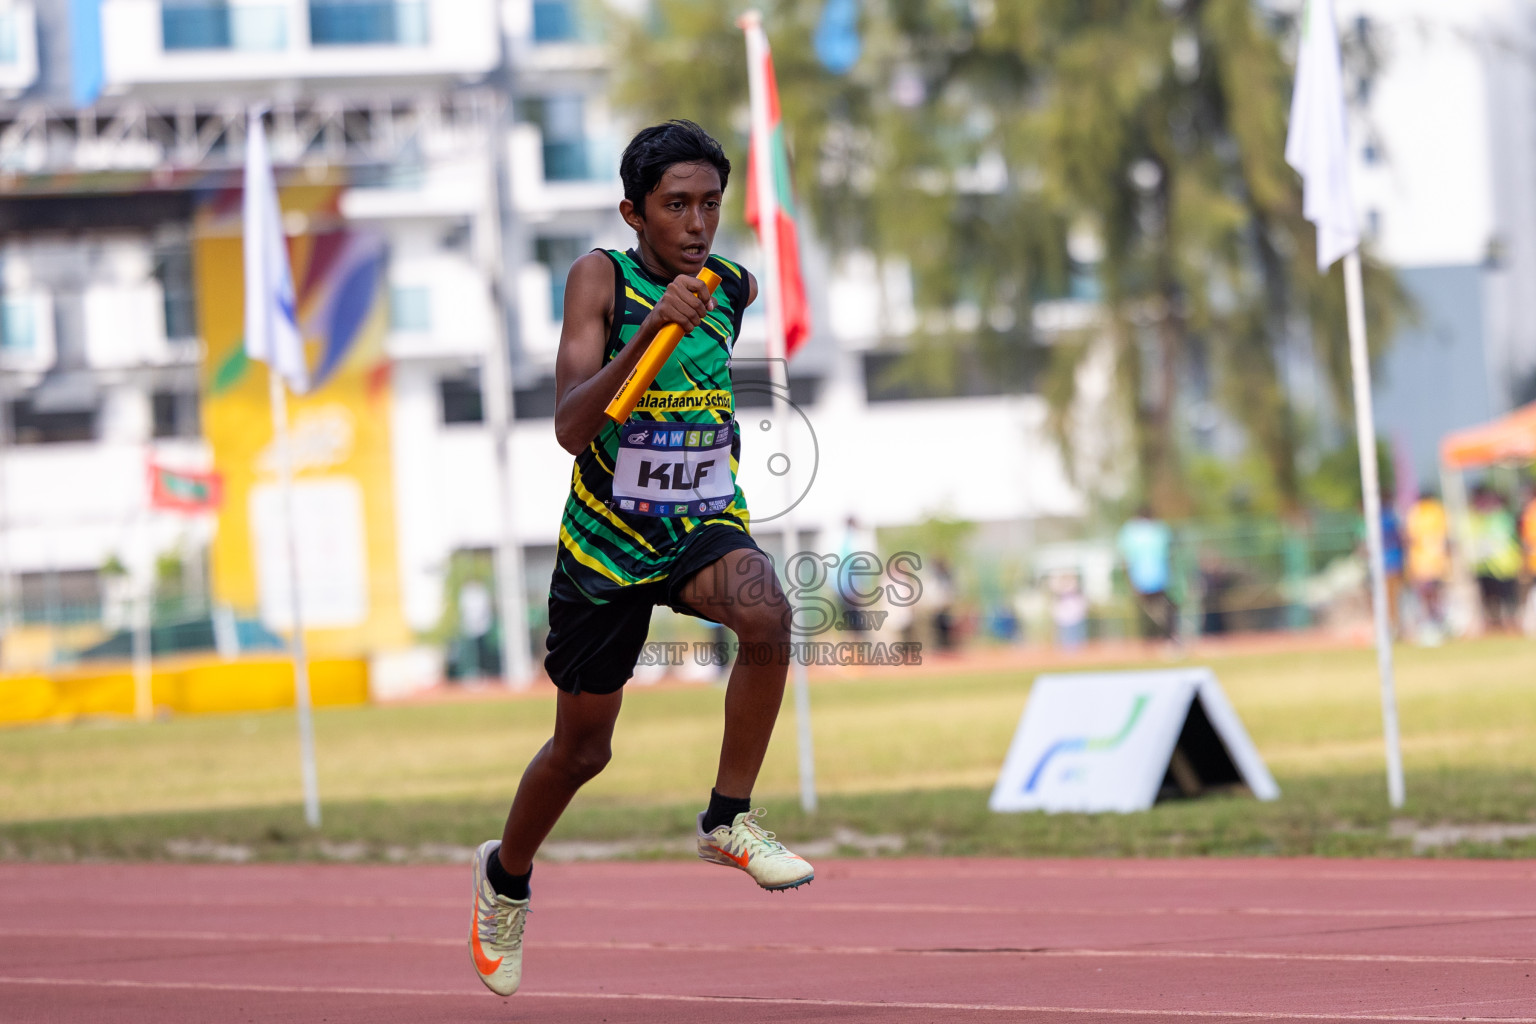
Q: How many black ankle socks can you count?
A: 2